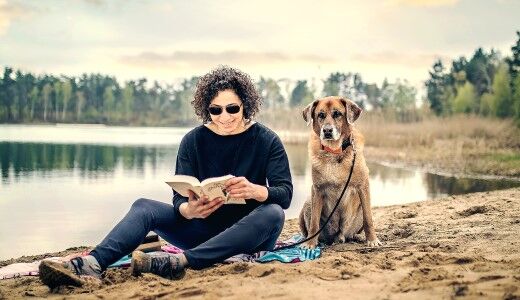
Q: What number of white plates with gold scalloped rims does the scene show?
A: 0